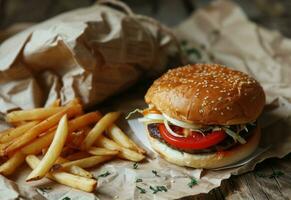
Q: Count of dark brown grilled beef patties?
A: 1